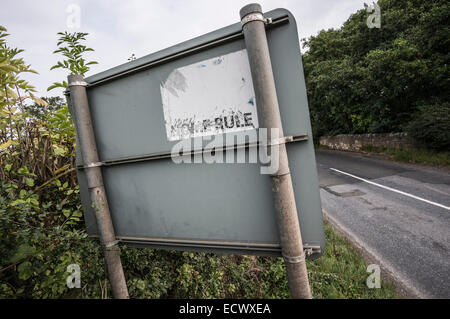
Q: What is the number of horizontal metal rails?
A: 3